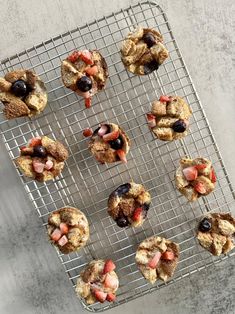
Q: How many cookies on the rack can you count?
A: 12